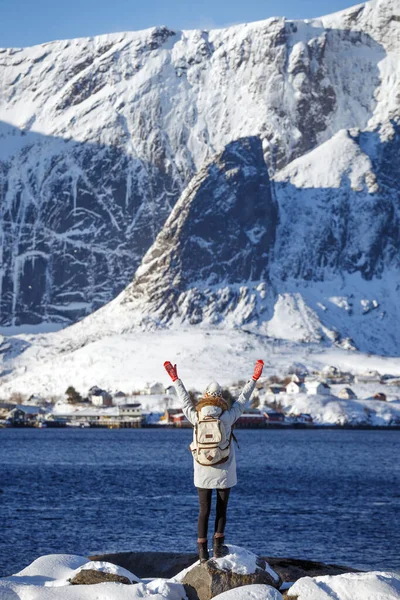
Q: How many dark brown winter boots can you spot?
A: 2